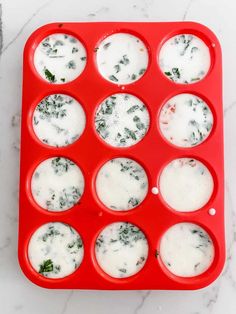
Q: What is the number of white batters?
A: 12